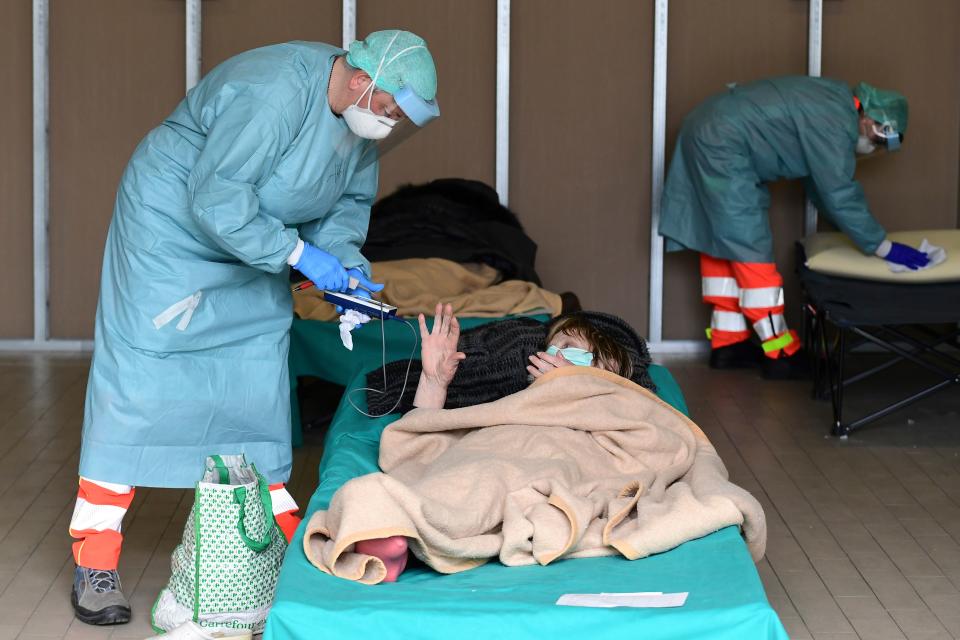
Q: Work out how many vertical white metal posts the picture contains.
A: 6